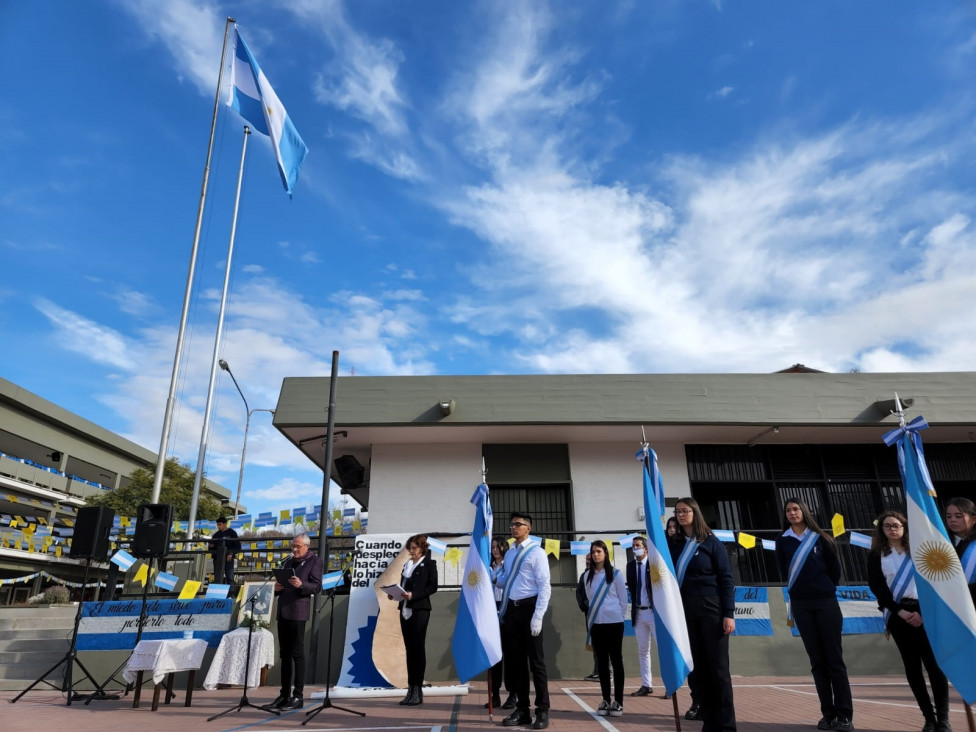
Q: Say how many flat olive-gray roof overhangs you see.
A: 2